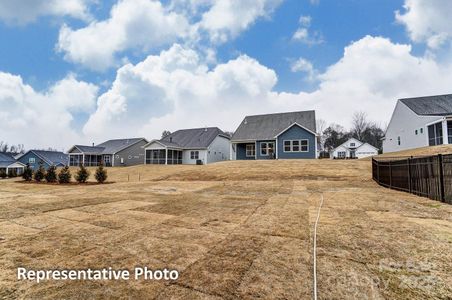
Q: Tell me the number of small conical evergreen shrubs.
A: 6